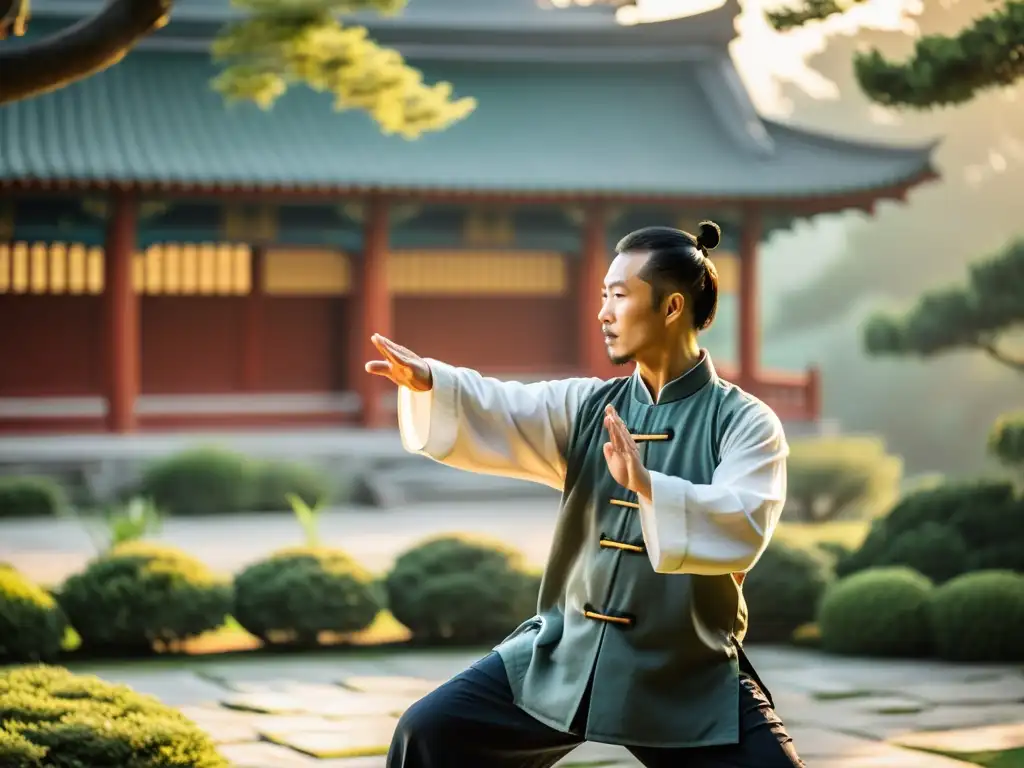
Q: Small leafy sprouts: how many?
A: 2